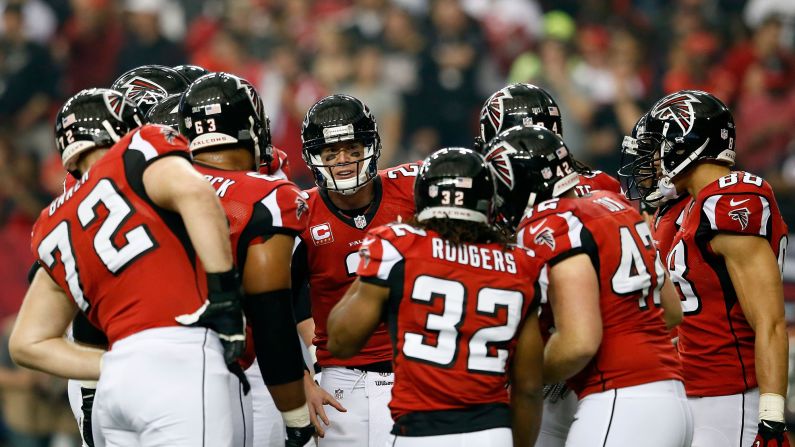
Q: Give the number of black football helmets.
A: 11